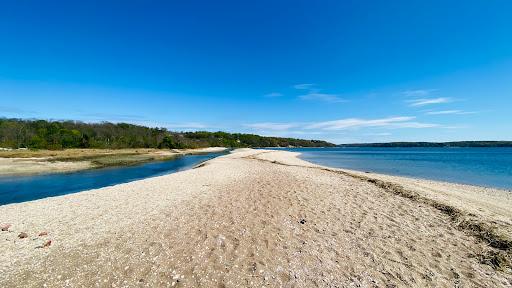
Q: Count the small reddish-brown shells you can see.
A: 4